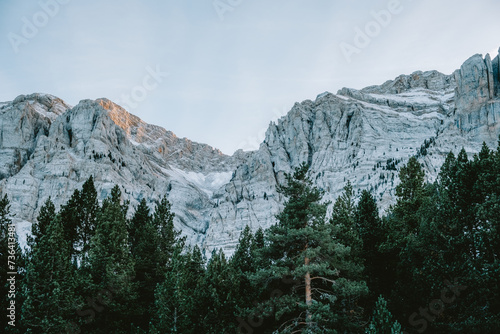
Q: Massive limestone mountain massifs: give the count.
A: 2